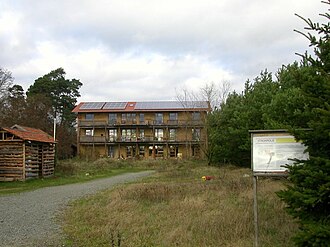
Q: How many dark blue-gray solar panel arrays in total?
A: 3